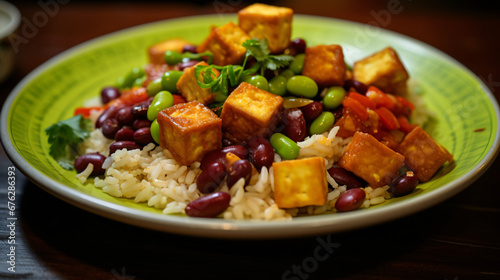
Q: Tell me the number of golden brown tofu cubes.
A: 11